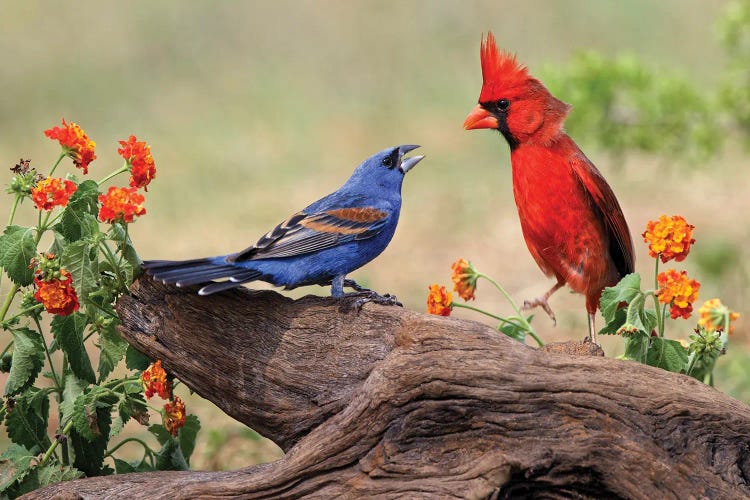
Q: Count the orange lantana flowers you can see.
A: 12